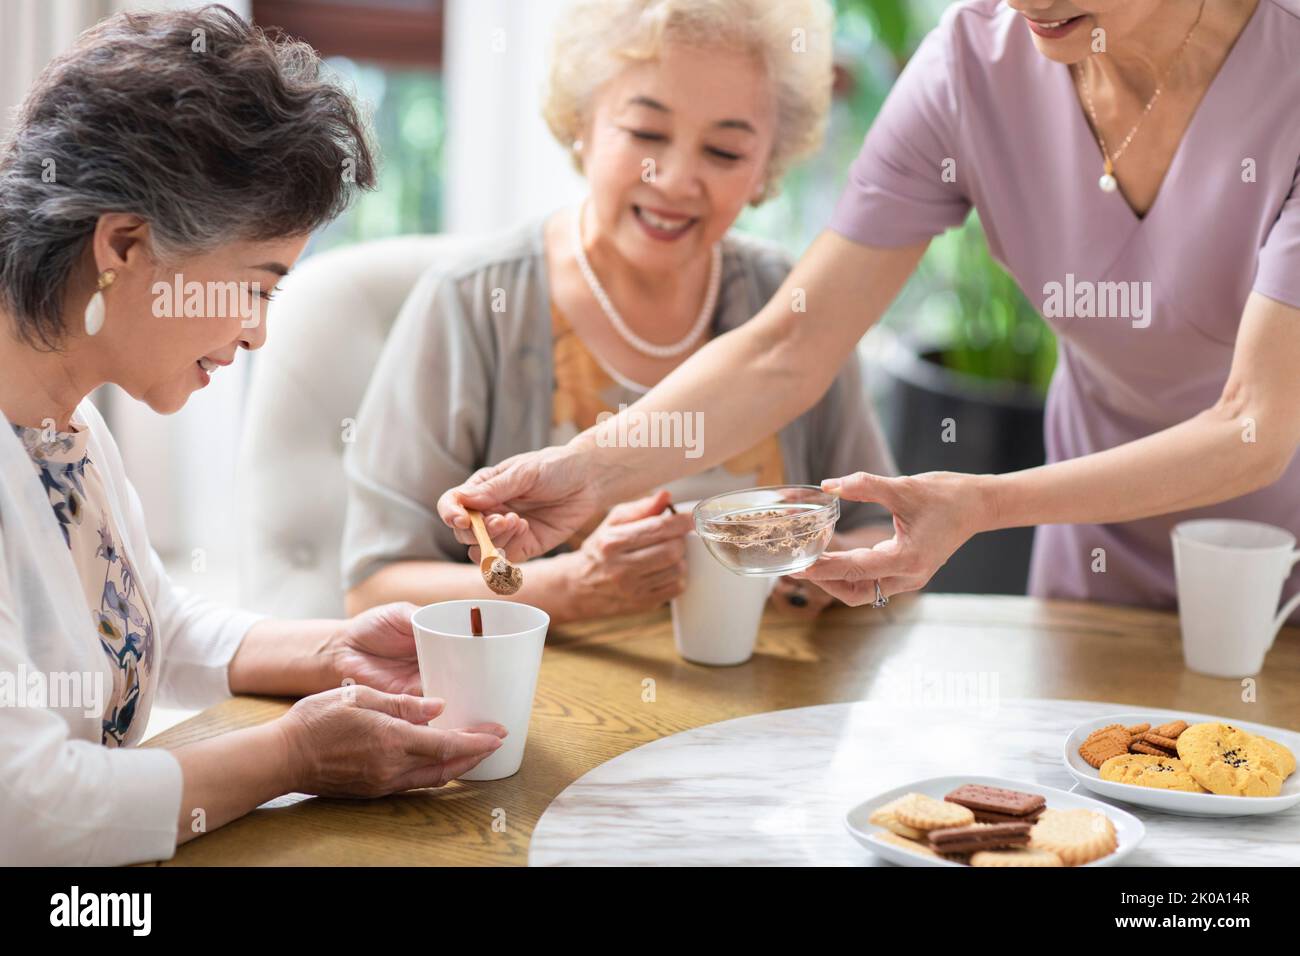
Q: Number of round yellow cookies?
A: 3